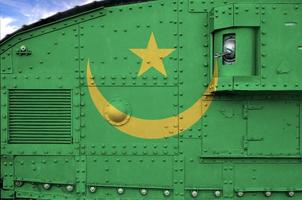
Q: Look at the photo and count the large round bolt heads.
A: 12